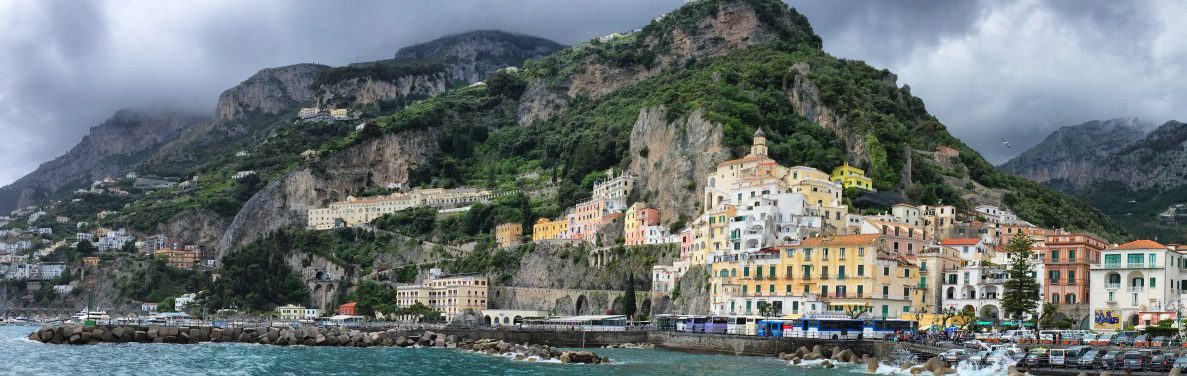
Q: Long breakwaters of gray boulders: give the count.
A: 1